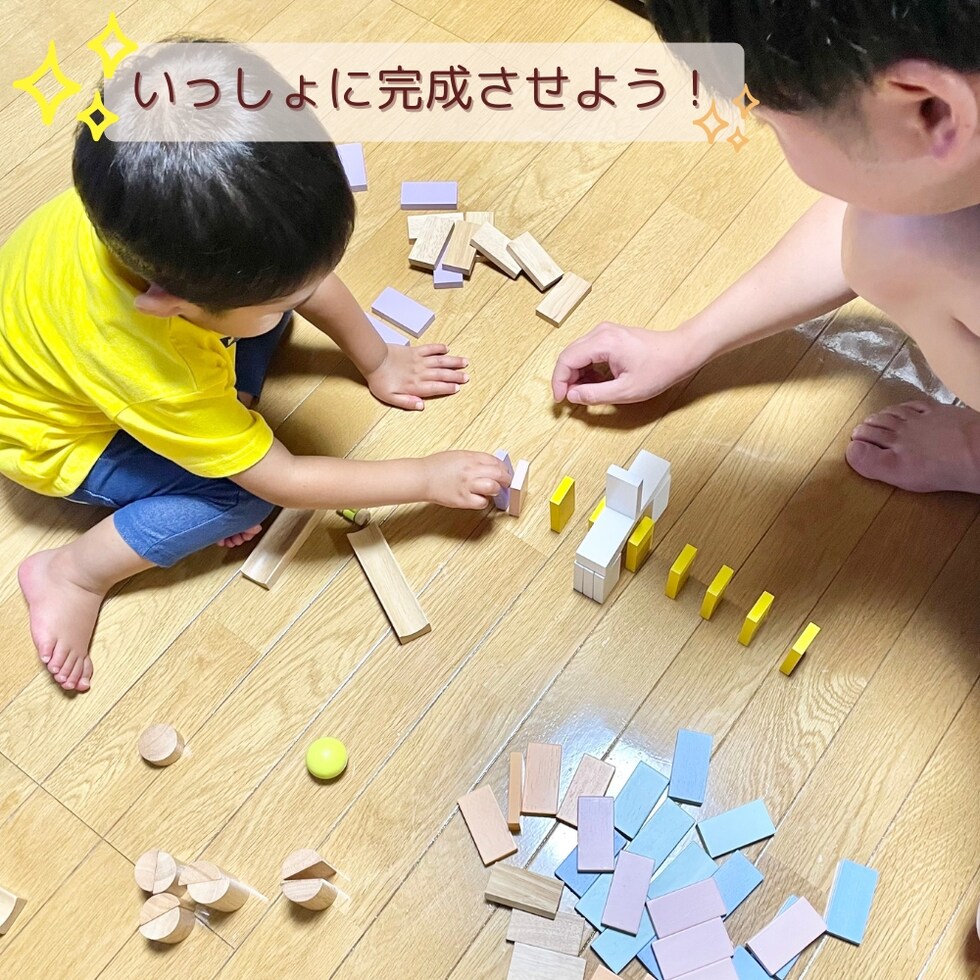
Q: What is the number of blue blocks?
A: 13